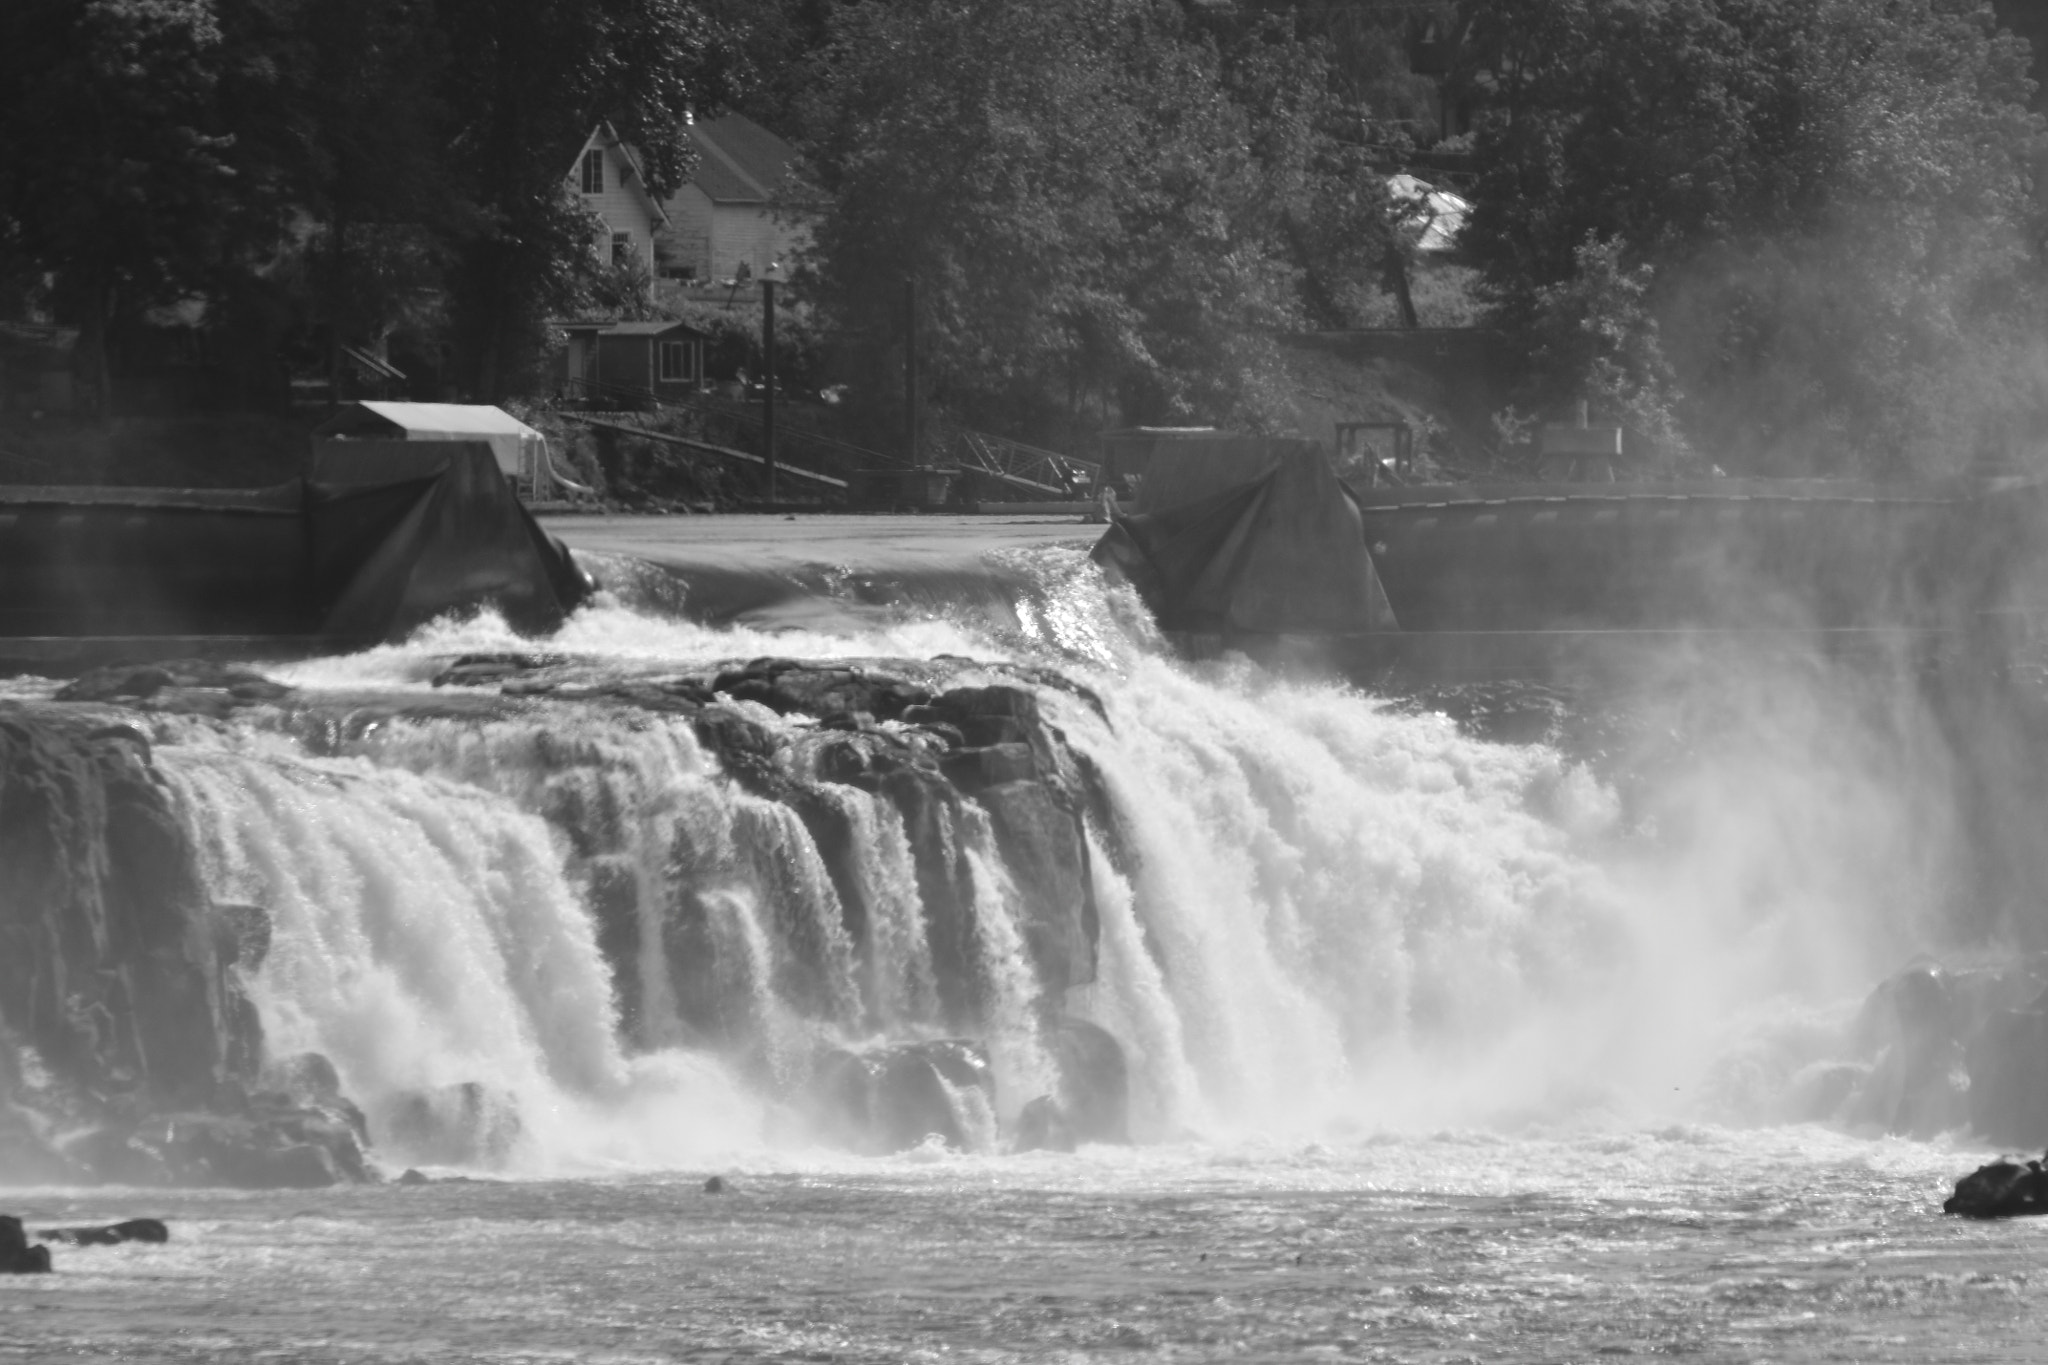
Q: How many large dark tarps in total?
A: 2